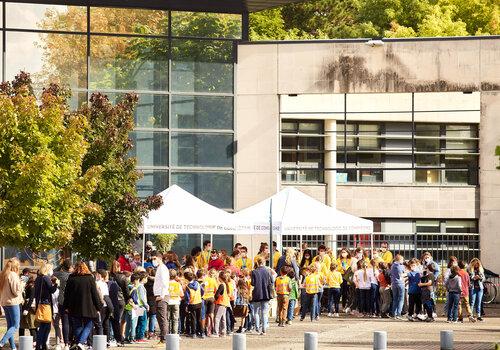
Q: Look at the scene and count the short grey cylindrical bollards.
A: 7